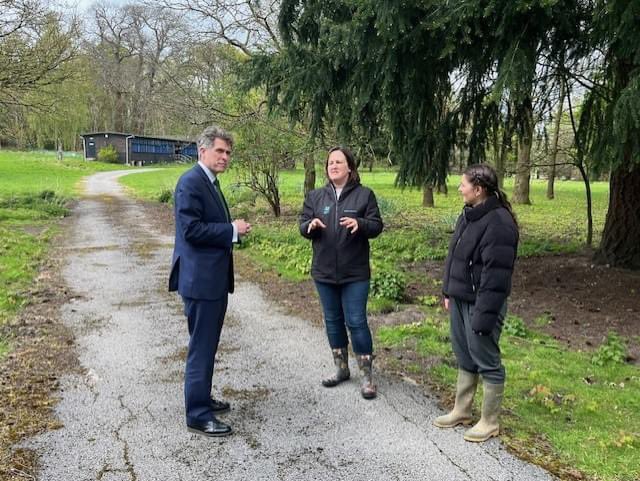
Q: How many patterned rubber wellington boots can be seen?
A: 2